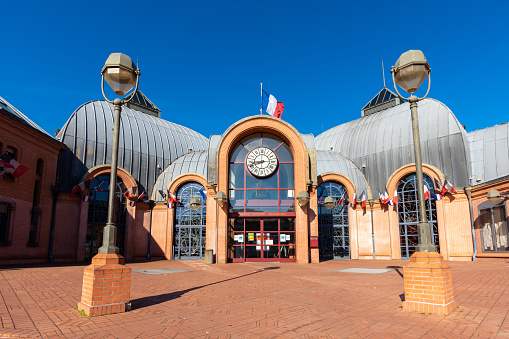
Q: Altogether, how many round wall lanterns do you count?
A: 5